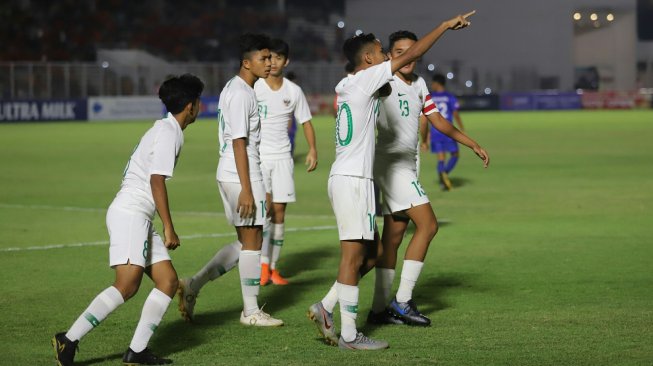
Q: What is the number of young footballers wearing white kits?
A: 5